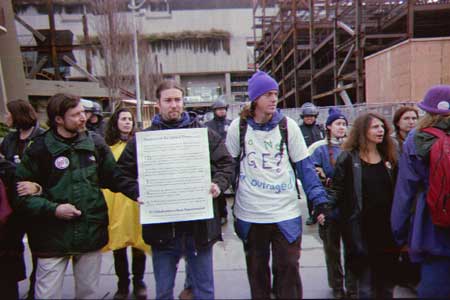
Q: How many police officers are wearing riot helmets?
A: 4